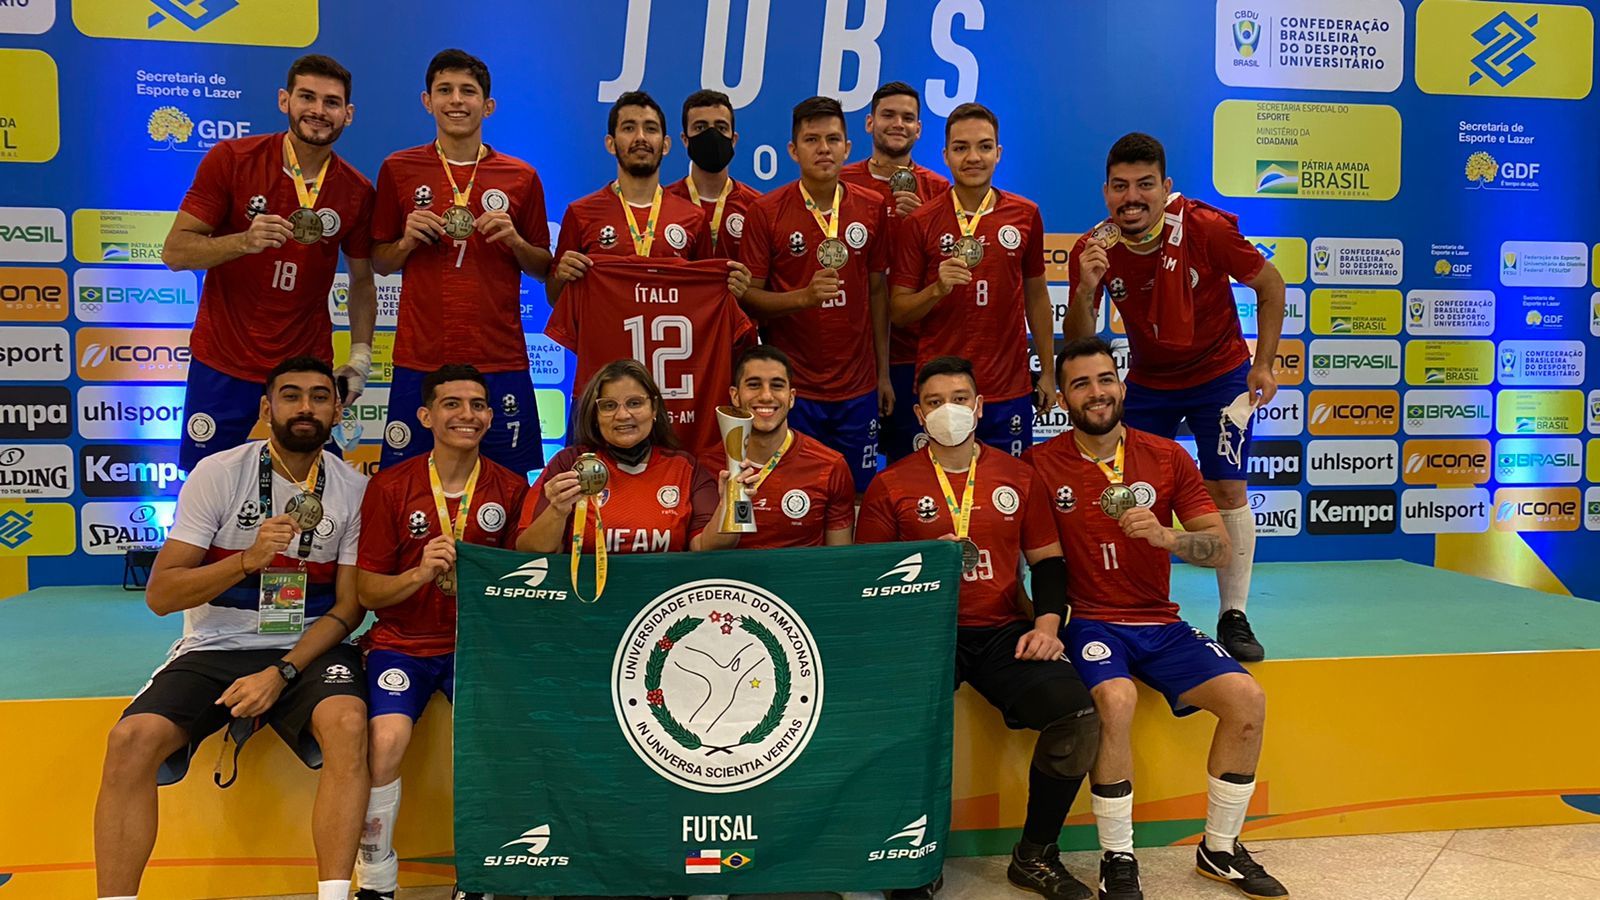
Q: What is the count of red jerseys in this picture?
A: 14